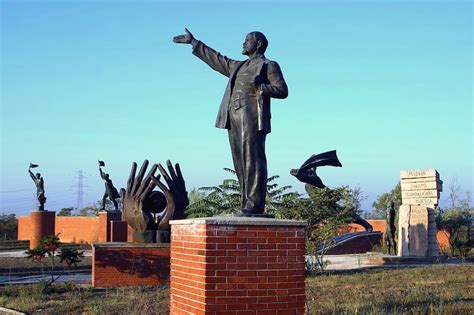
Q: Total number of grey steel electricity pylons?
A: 1